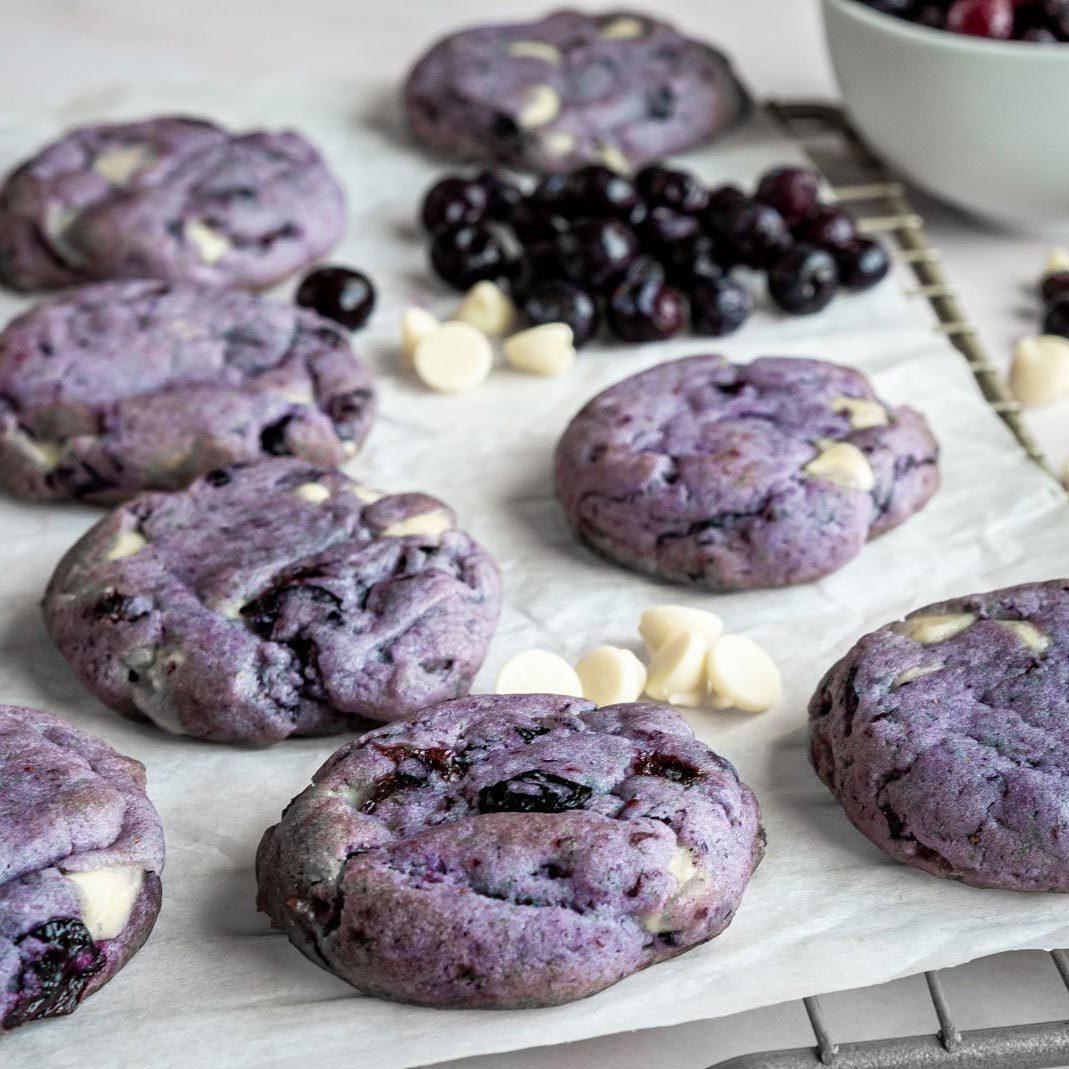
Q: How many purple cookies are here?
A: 8